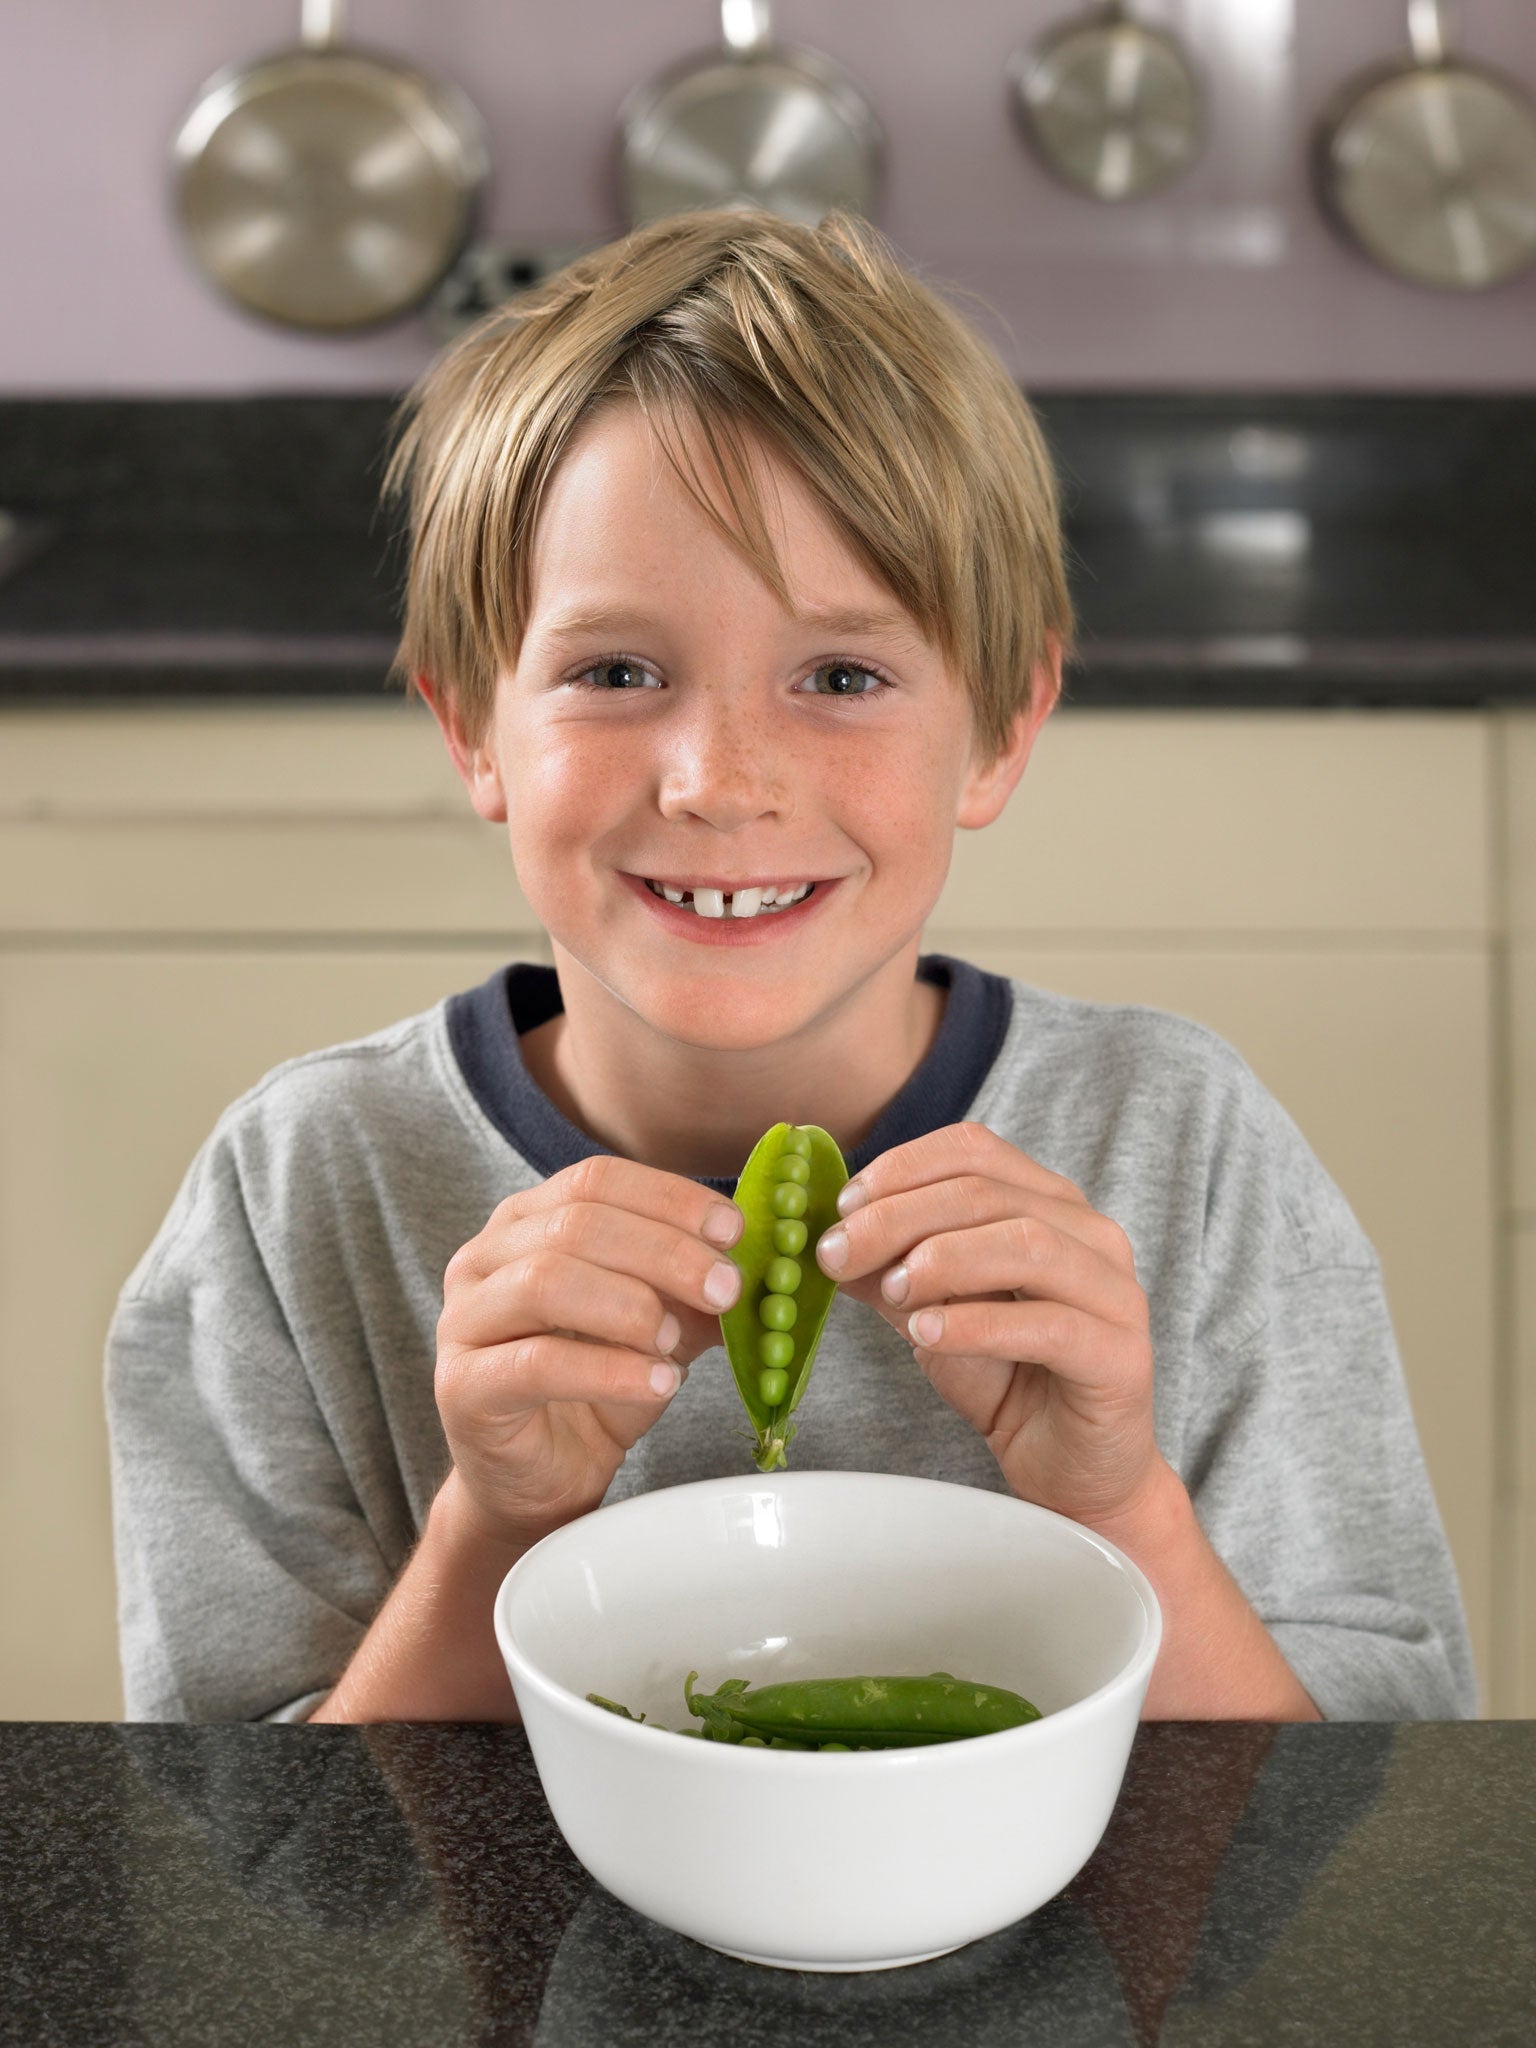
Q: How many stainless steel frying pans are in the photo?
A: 4